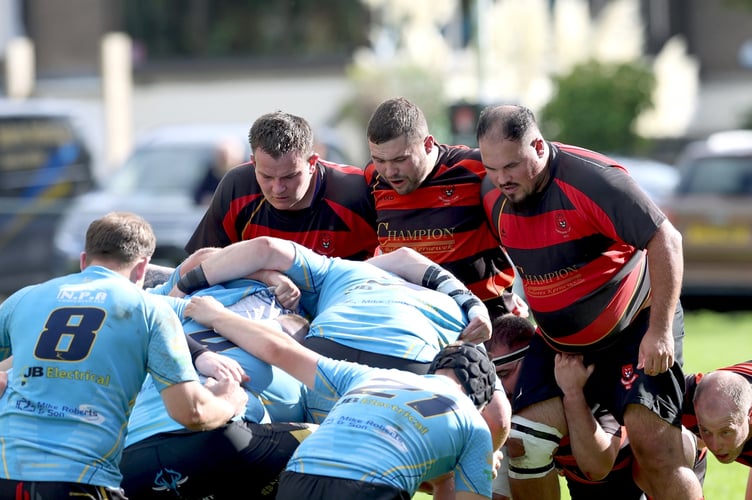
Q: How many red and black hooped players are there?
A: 5